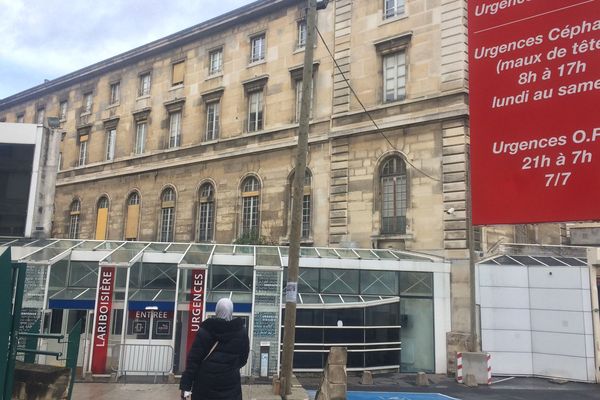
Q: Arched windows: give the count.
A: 8